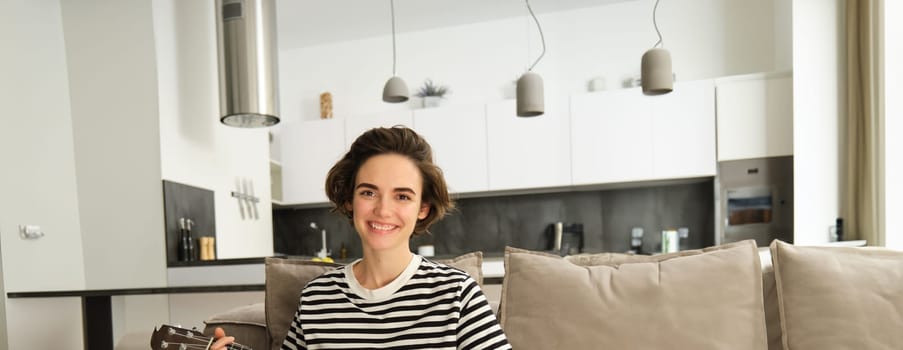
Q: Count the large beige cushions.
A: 3